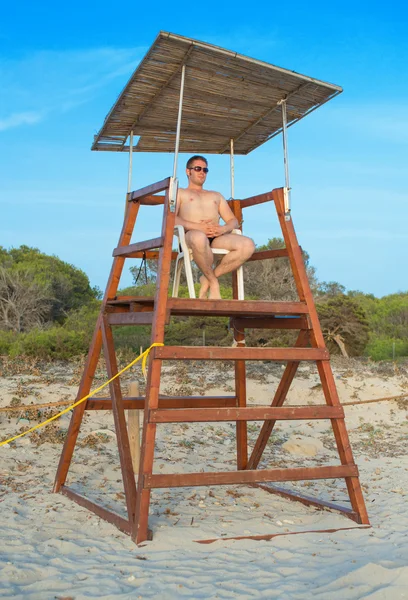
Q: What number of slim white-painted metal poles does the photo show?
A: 4